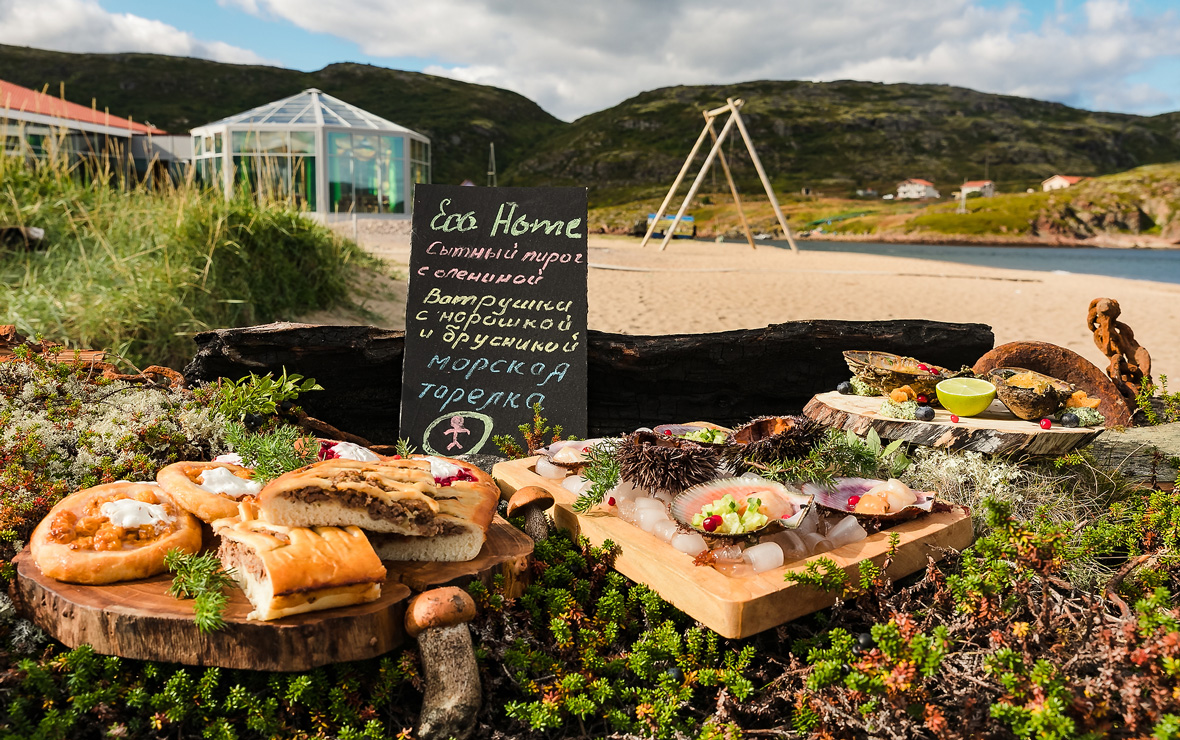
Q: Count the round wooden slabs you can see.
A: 2